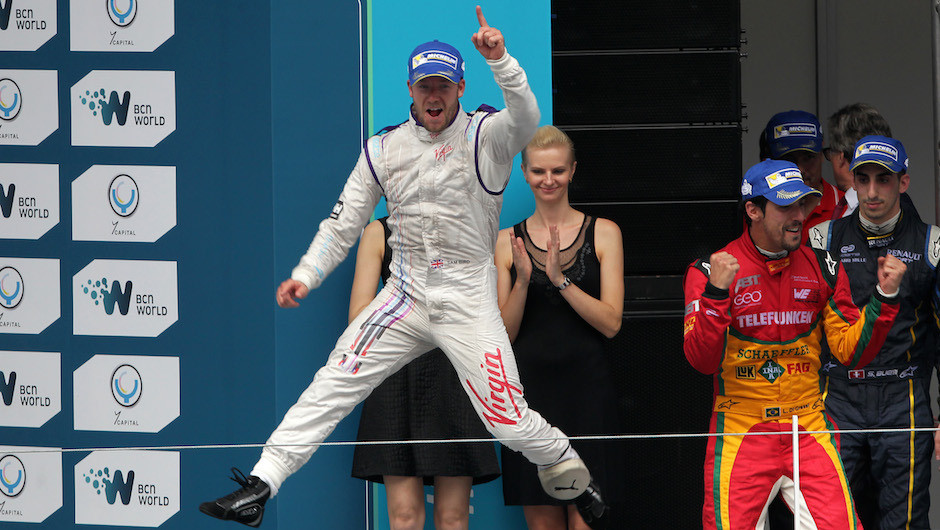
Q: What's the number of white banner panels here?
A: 12